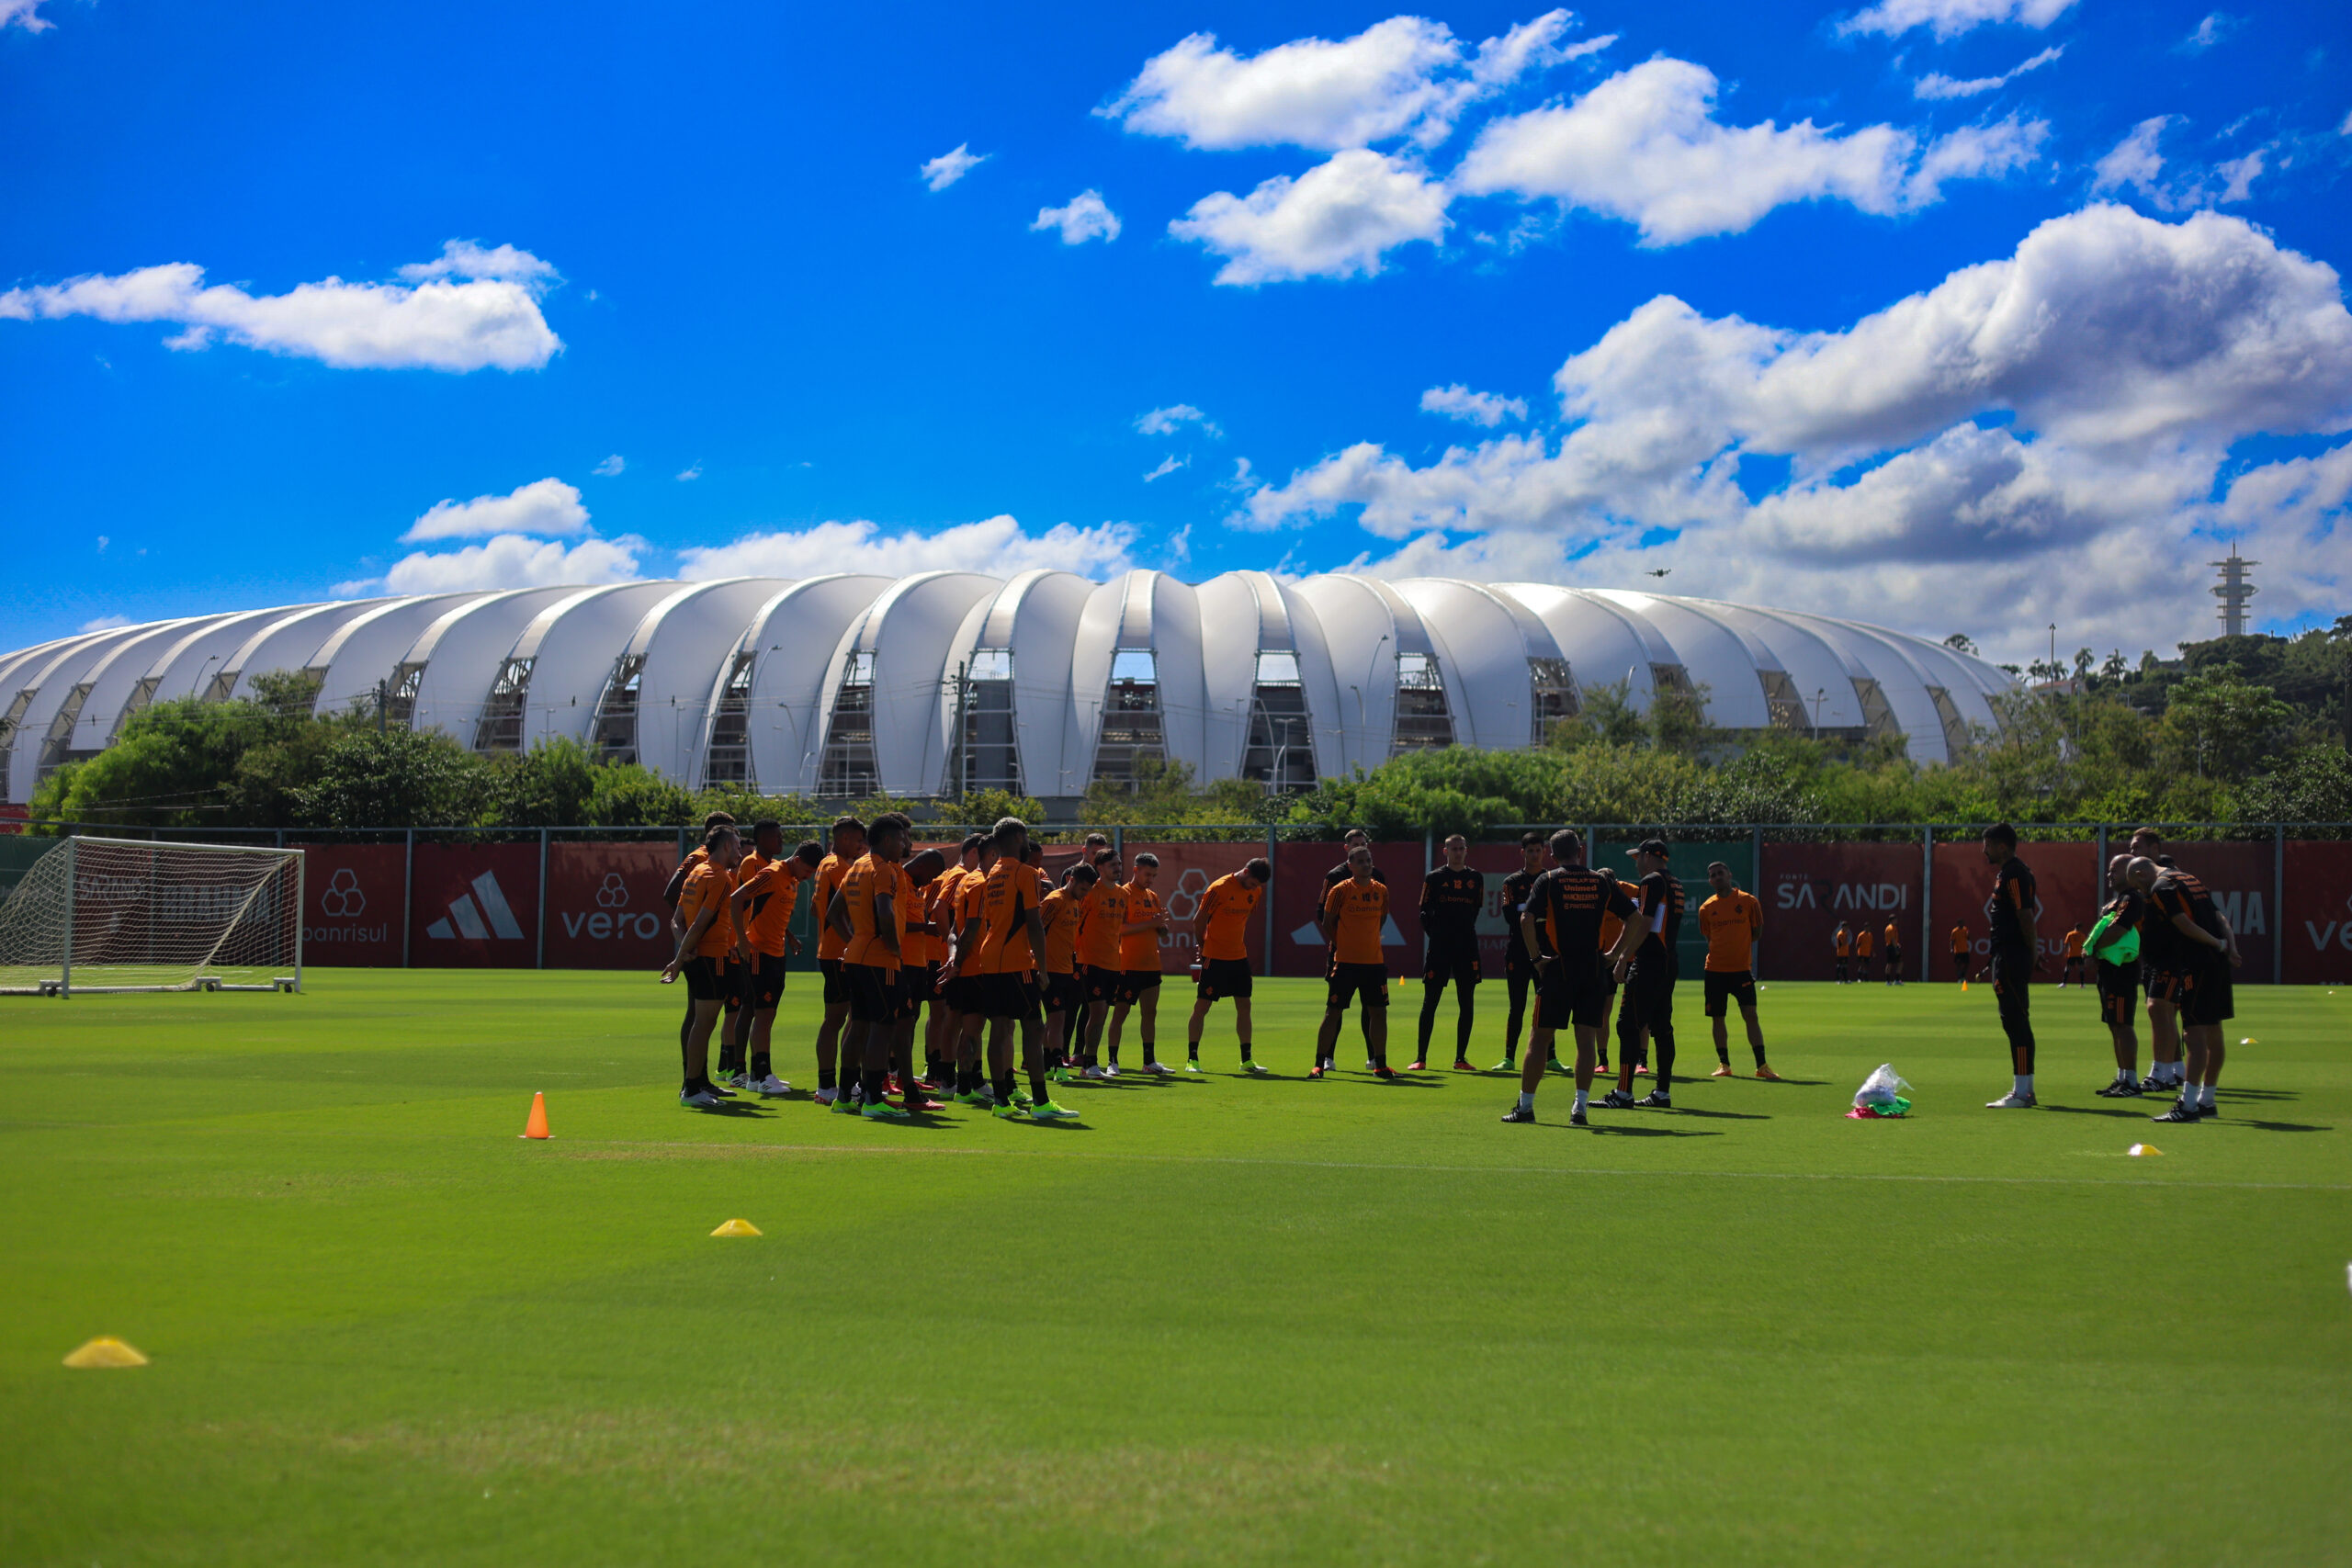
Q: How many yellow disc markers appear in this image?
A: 4